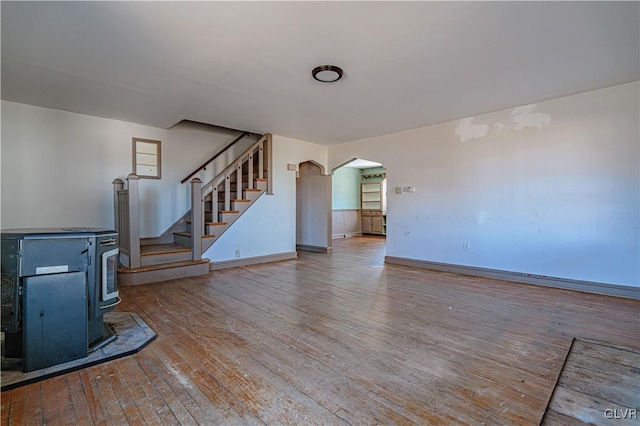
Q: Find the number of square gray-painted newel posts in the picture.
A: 3